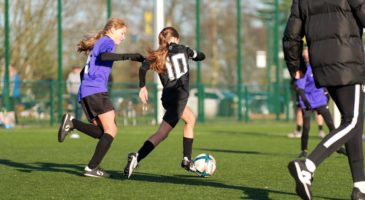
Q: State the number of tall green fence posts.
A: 6